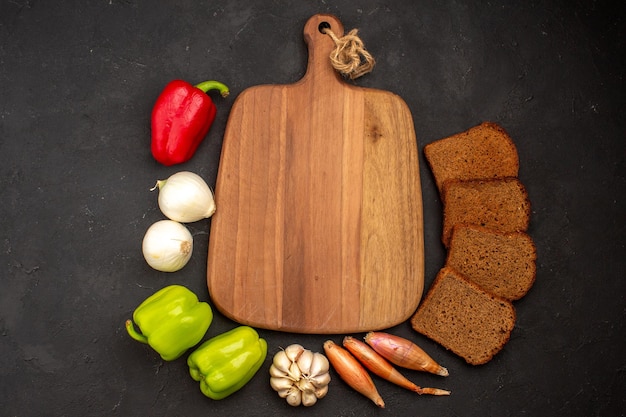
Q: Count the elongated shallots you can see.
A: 3